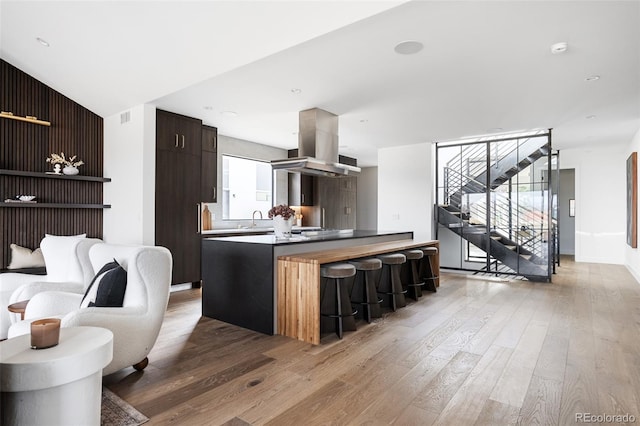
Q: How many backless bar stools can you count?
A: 5